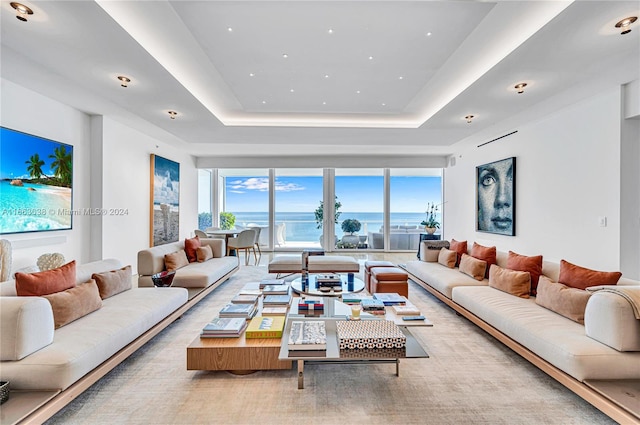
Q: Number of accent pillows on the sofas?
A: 14